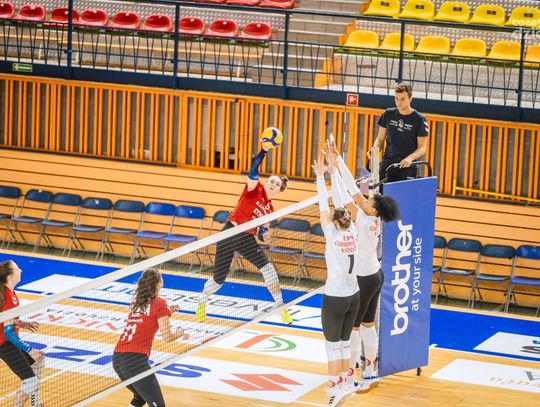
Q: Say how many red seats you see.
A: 12